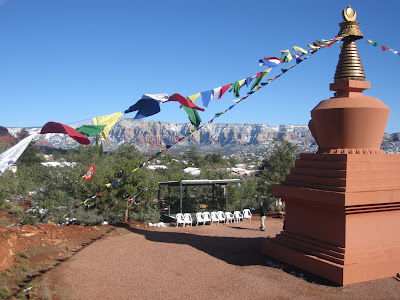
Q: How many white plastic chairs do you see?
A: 9